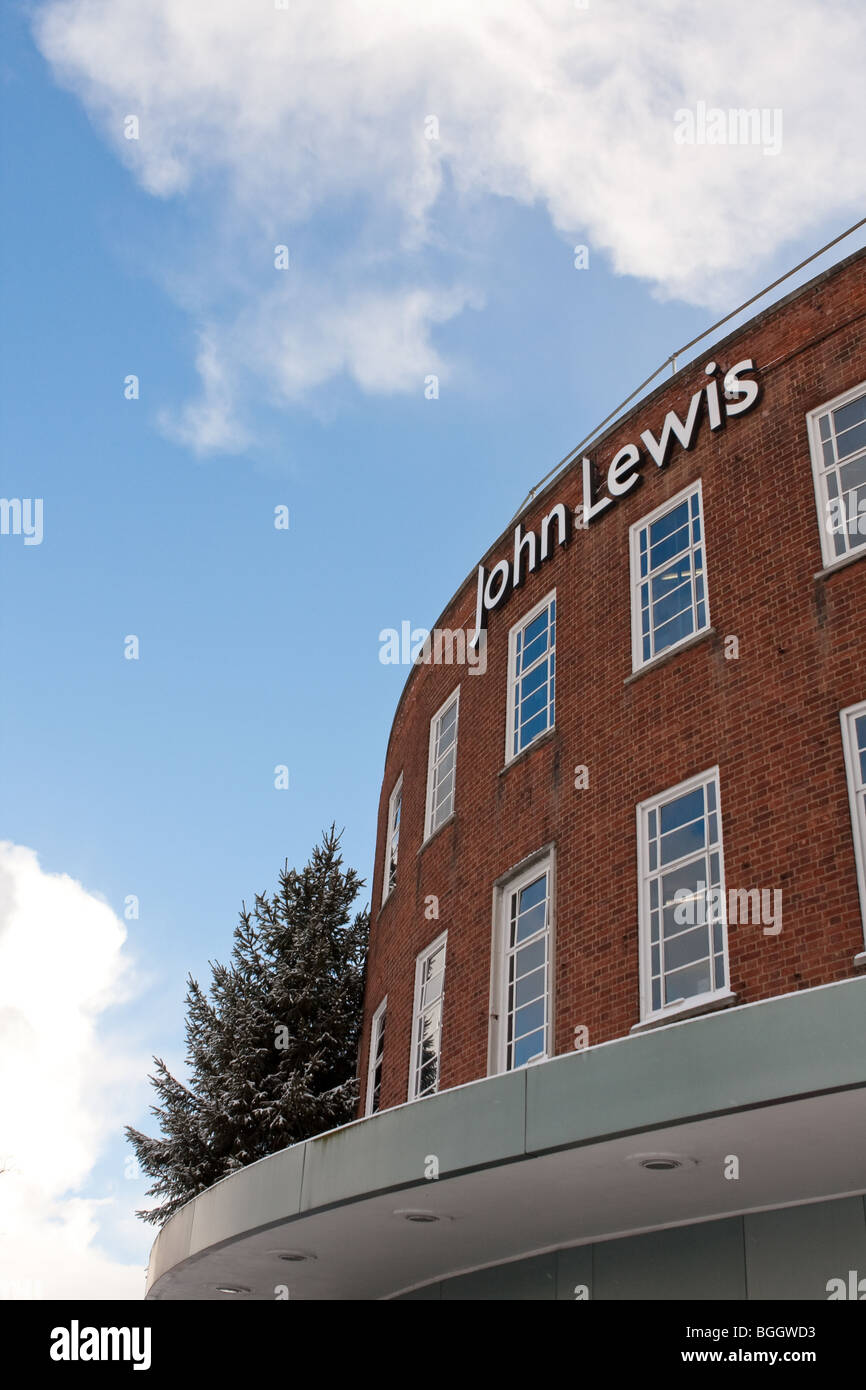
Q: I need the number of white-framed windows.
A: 10